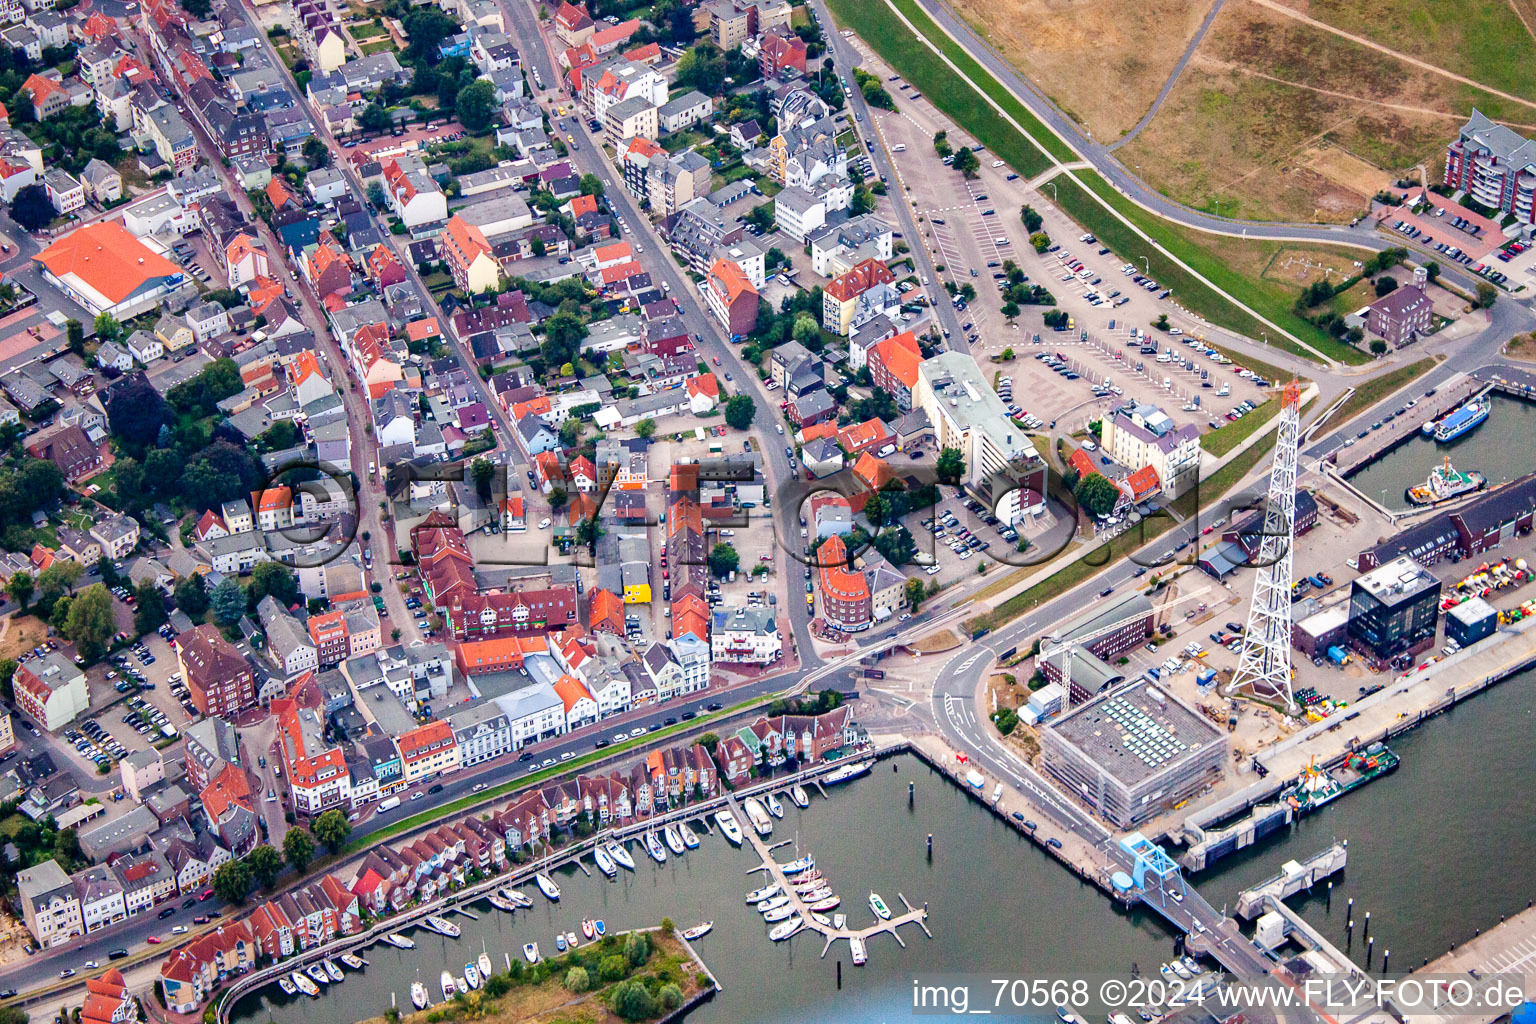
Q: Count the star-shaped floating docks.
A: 1